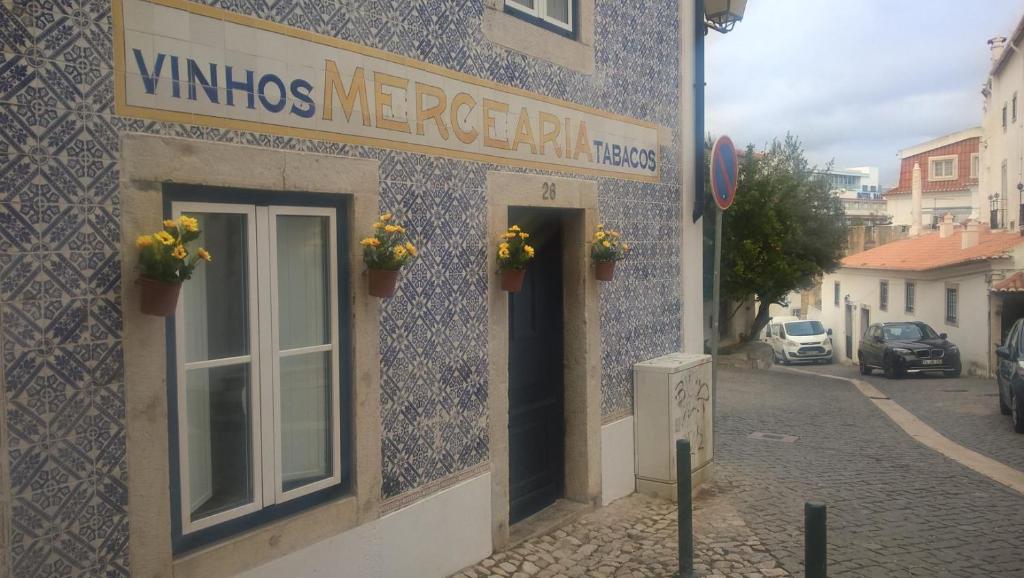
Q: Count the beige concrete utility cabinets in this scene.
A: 1